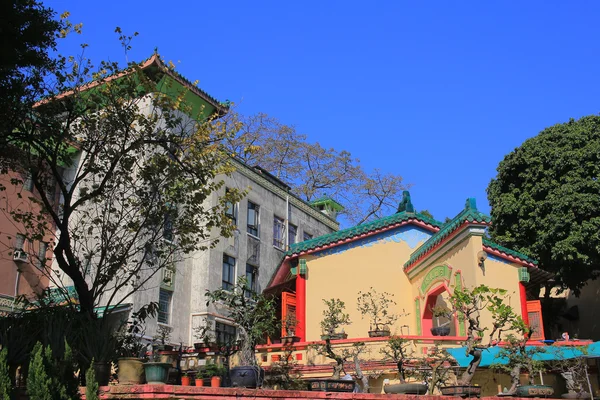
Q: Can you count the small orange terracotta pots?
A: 3